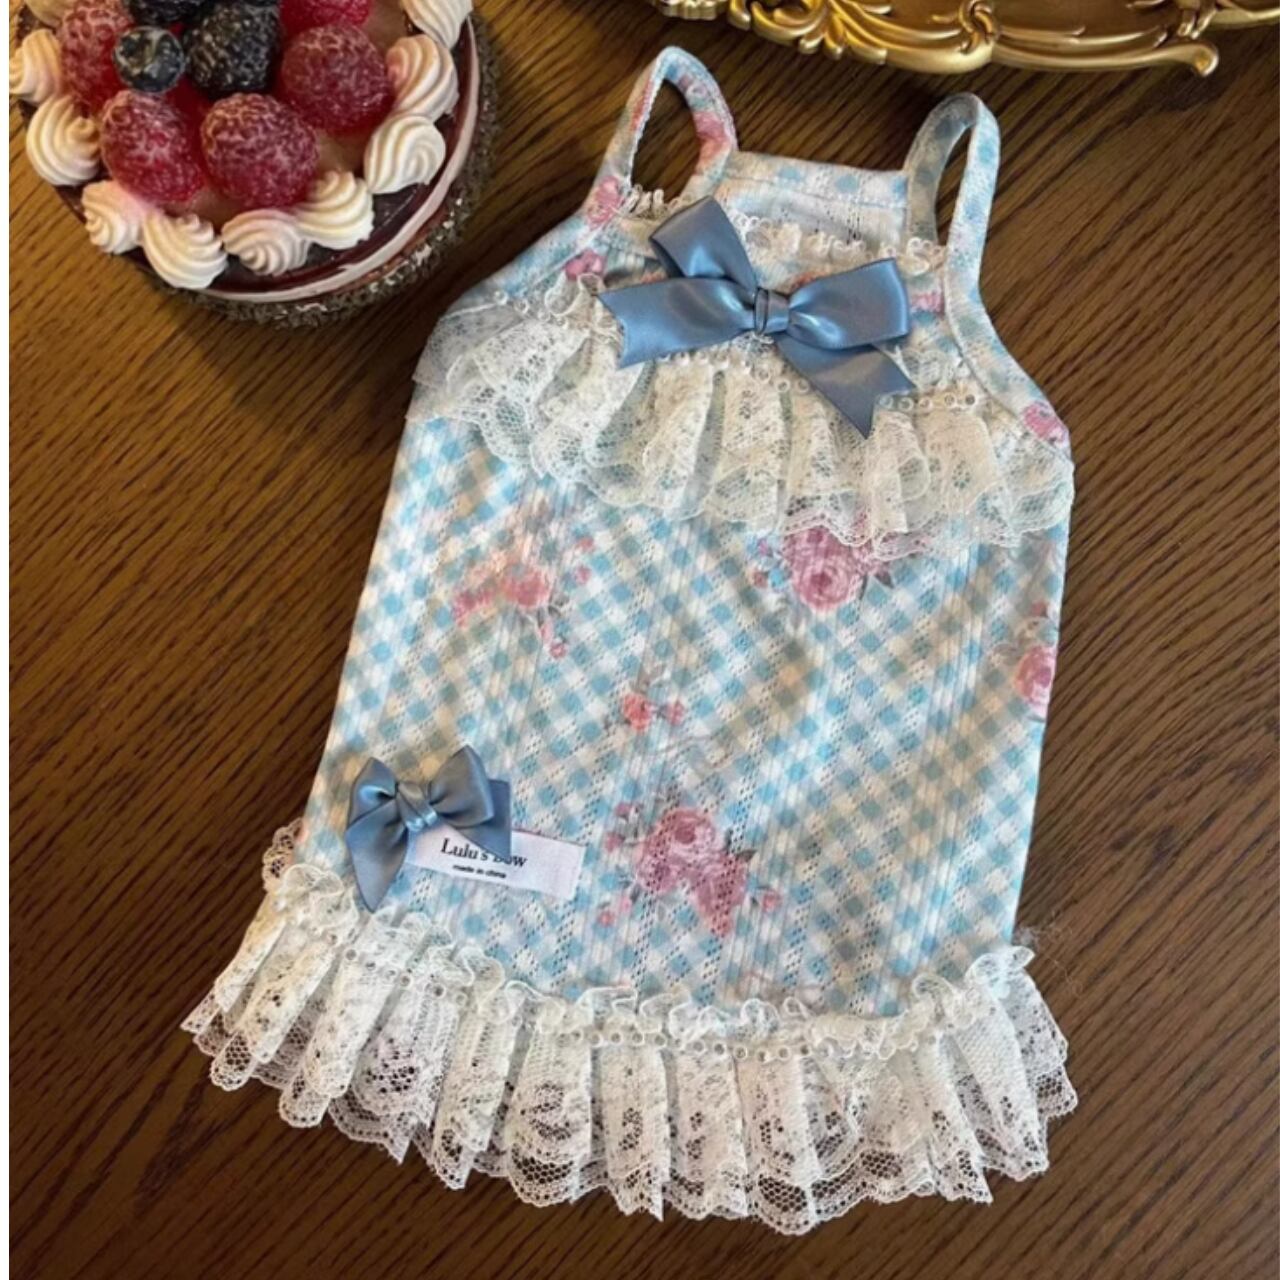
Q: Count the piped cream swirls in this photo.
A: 10